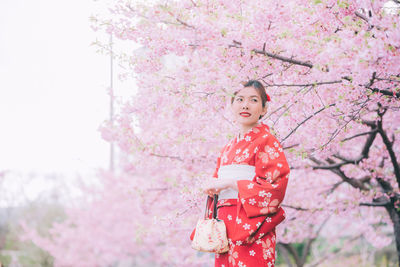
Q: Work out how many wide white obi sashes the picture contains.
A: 1